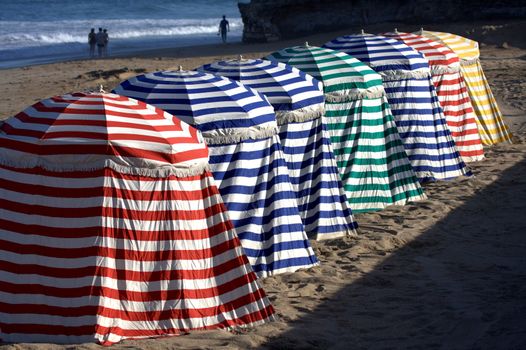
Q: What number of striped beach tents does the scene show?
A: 7